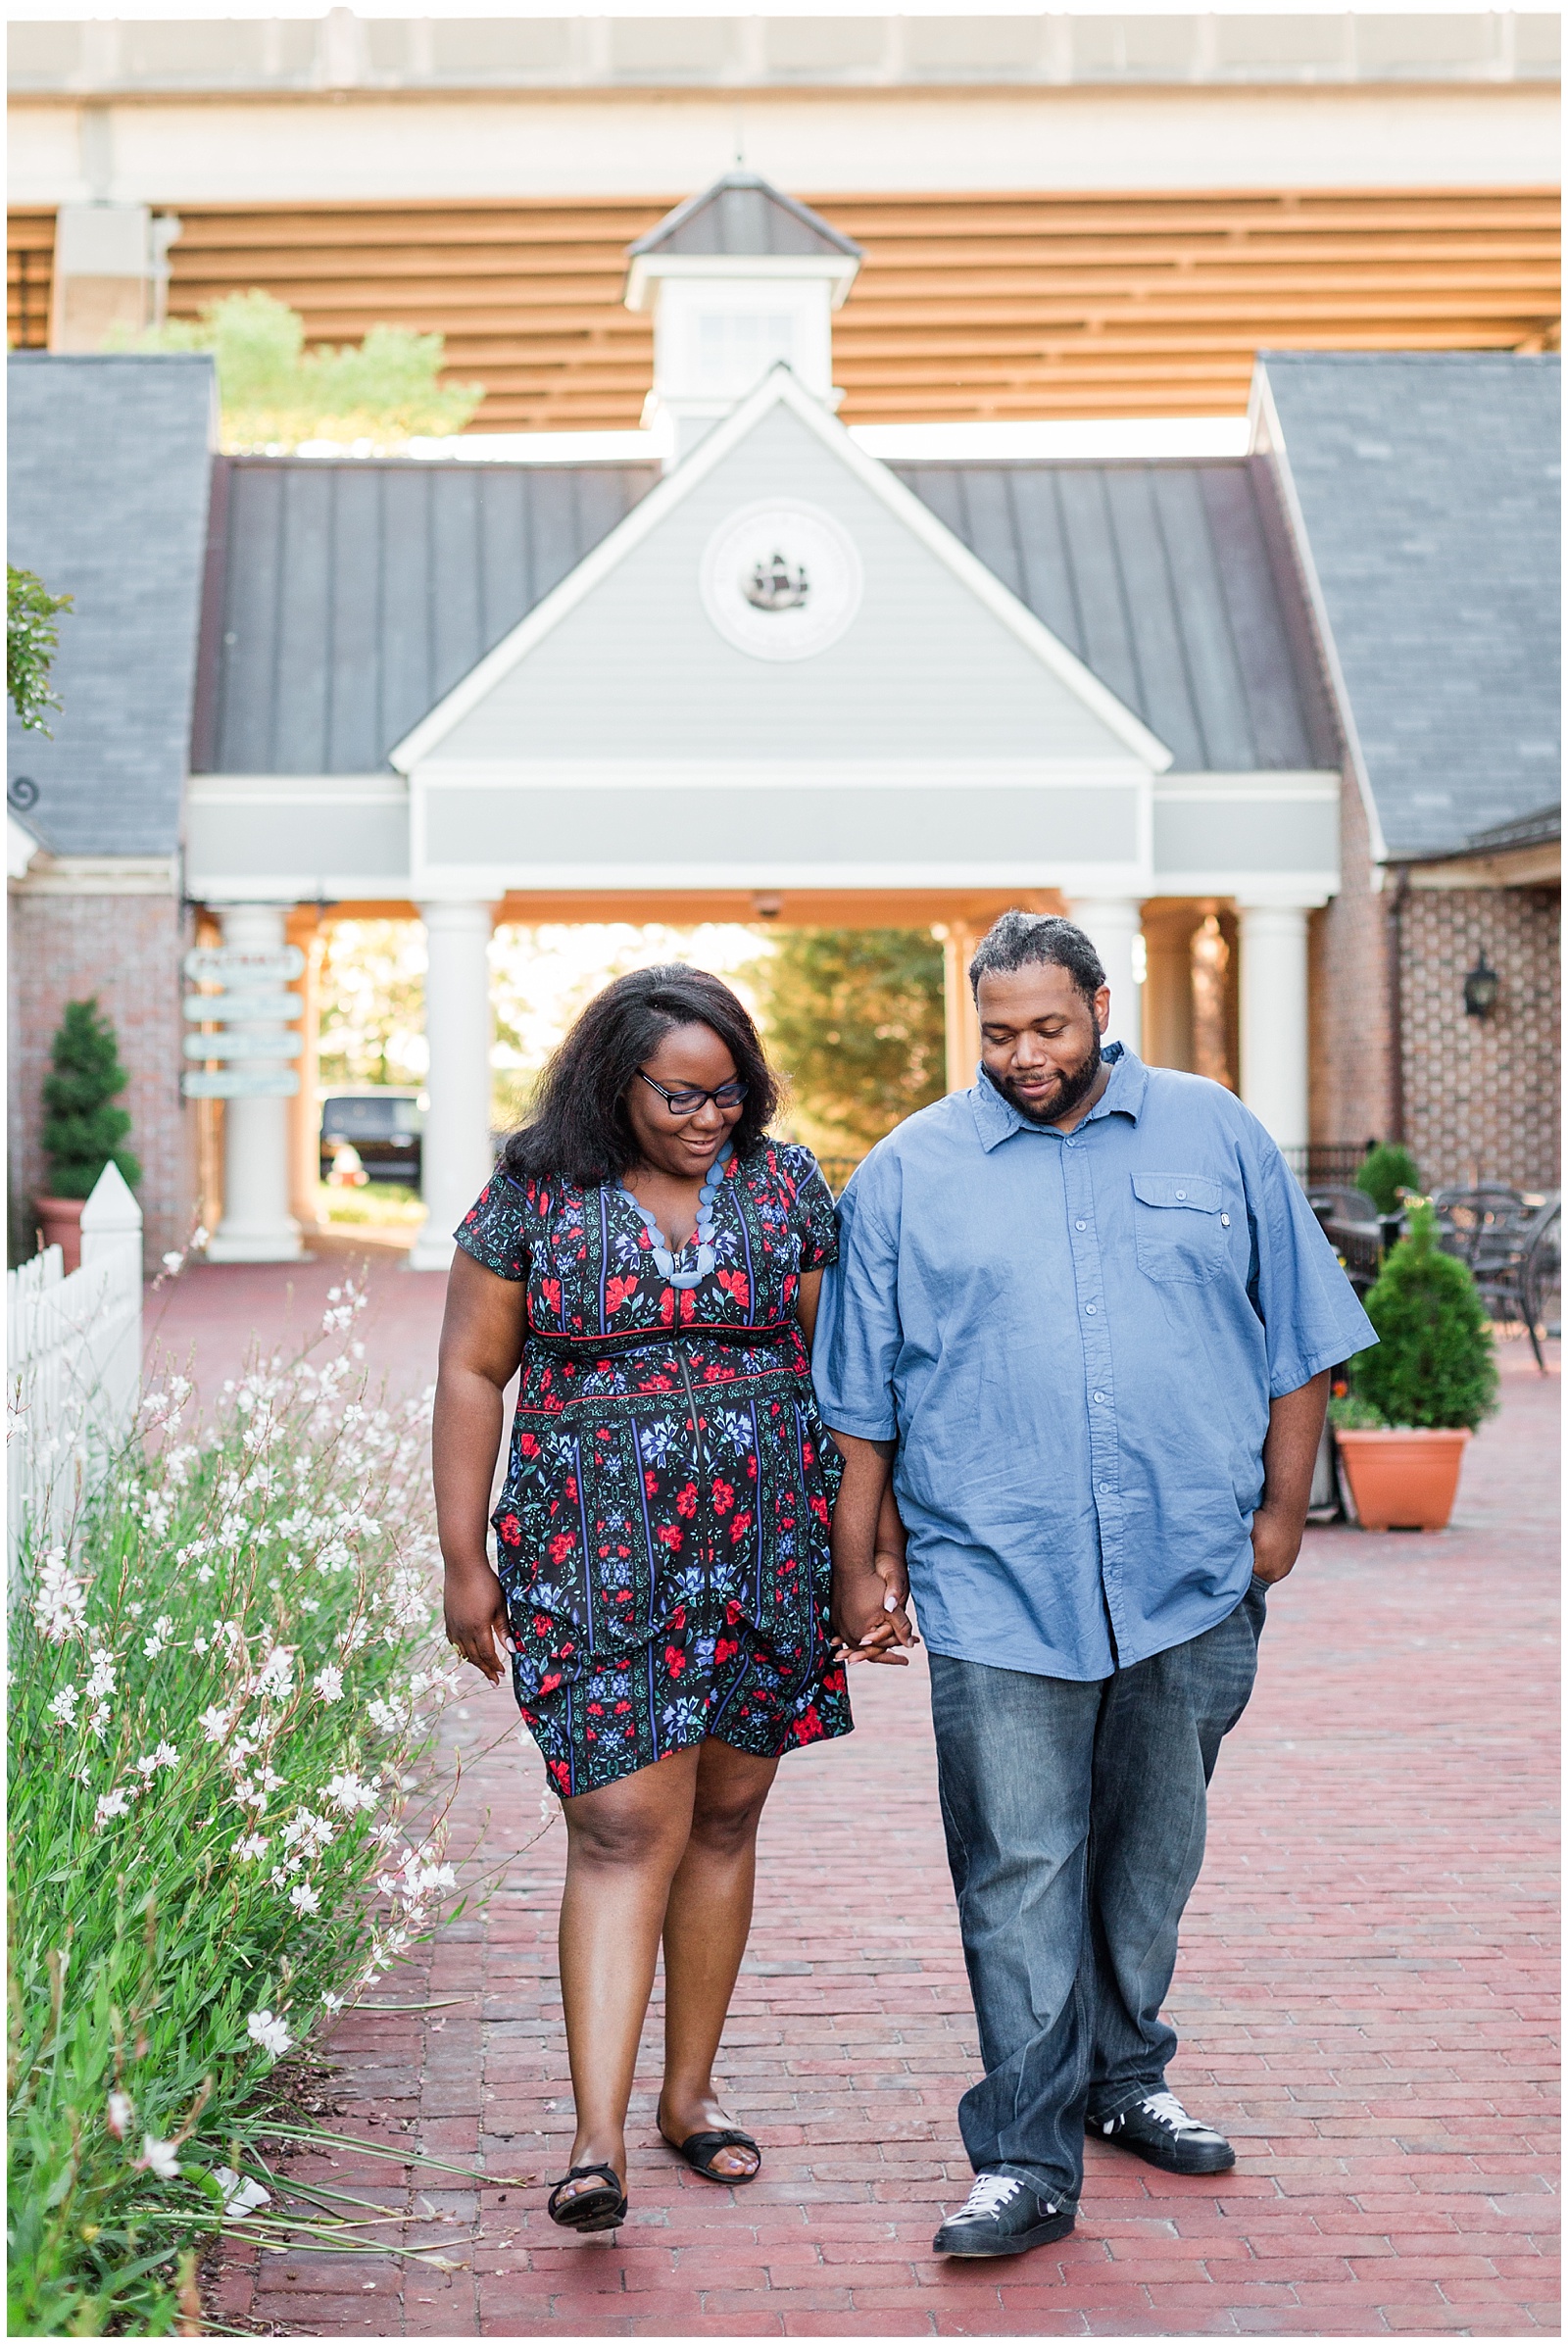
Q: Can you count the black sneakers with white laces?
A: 2